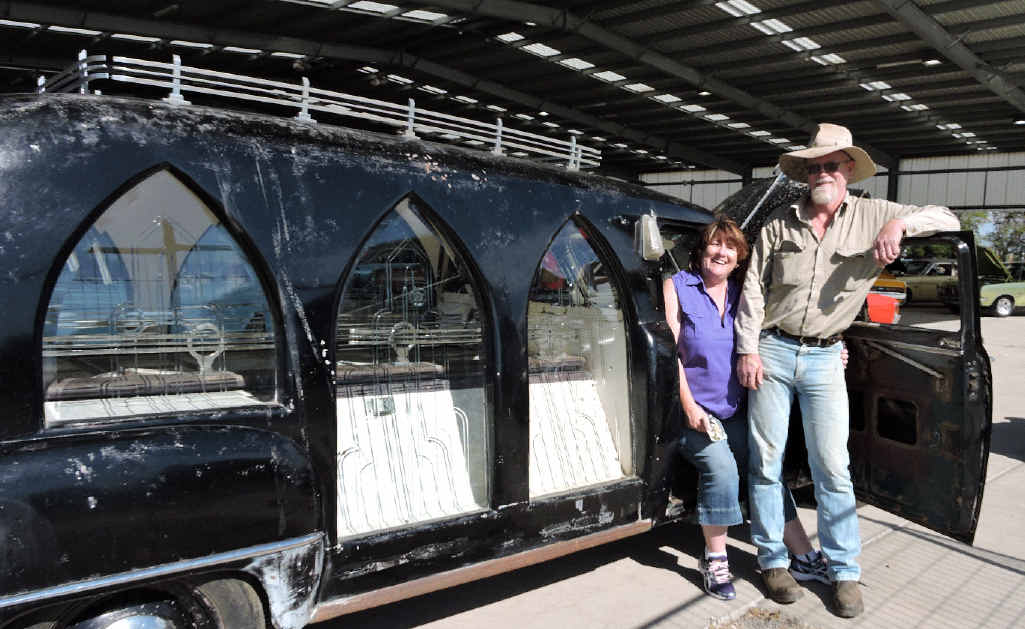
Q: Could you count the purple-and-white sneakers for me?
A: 2